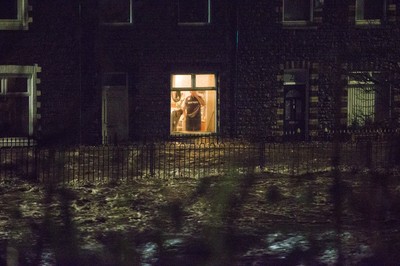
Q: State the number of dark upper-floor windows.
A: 5